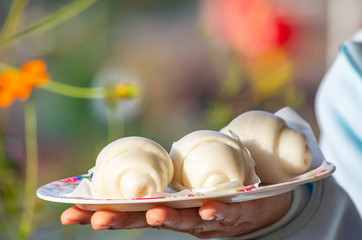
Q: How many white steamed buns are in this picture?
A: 3